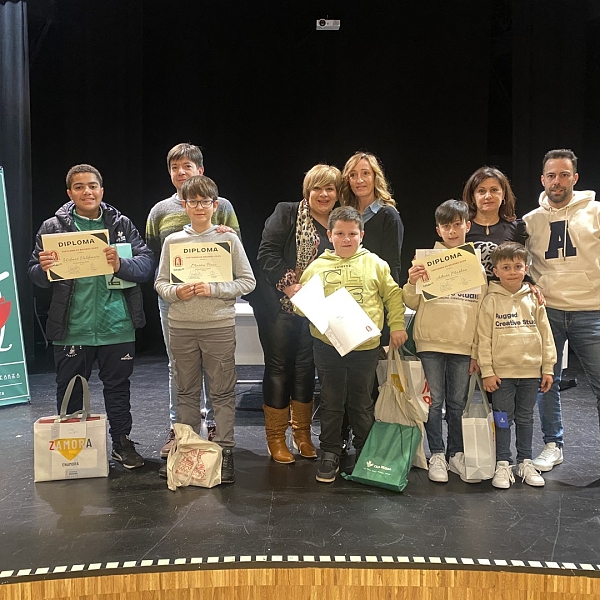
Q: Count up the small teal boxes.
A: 1